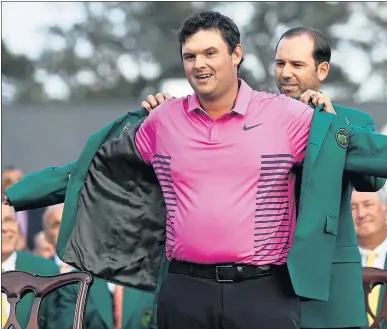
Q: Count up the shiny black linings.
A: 1